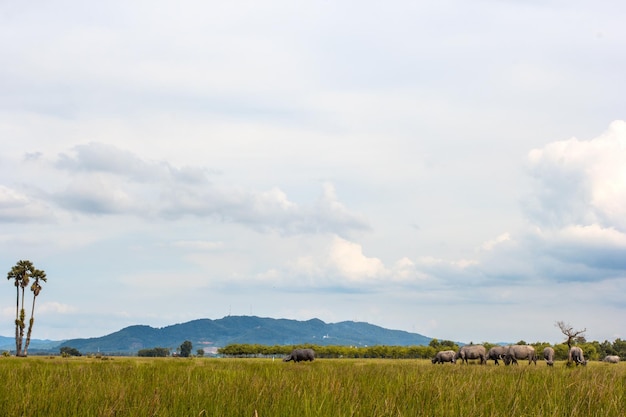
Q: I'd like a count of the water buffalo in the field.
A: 8